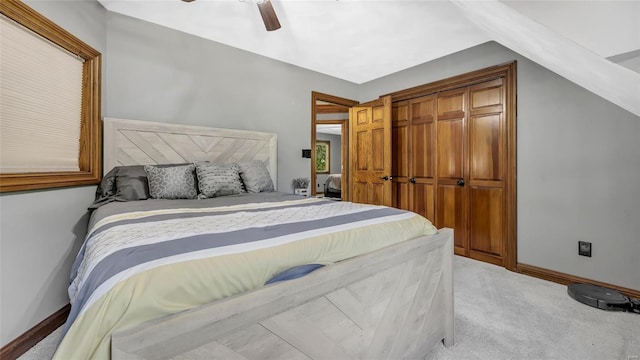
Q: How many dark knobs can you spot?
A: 3